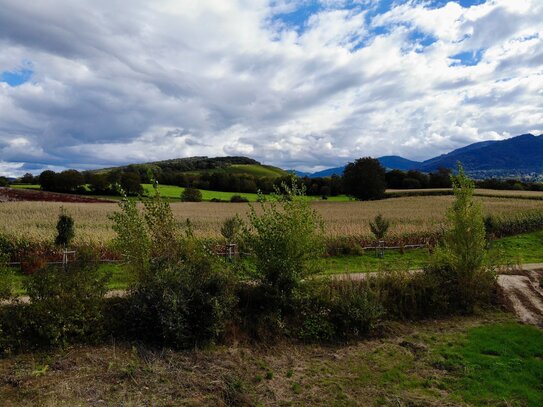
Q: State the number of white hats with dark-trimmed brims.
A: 0